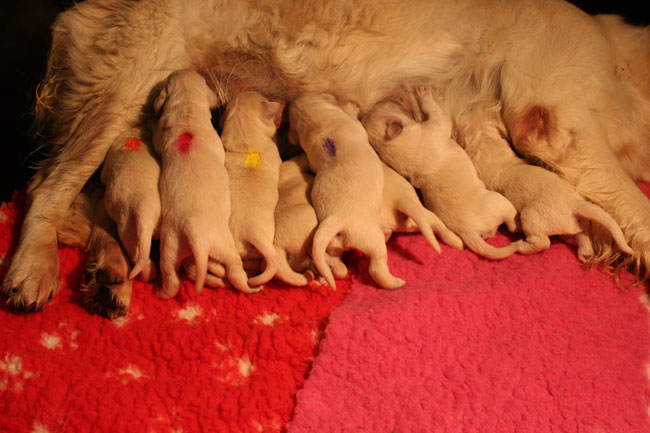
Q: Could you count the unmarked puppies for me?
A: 4